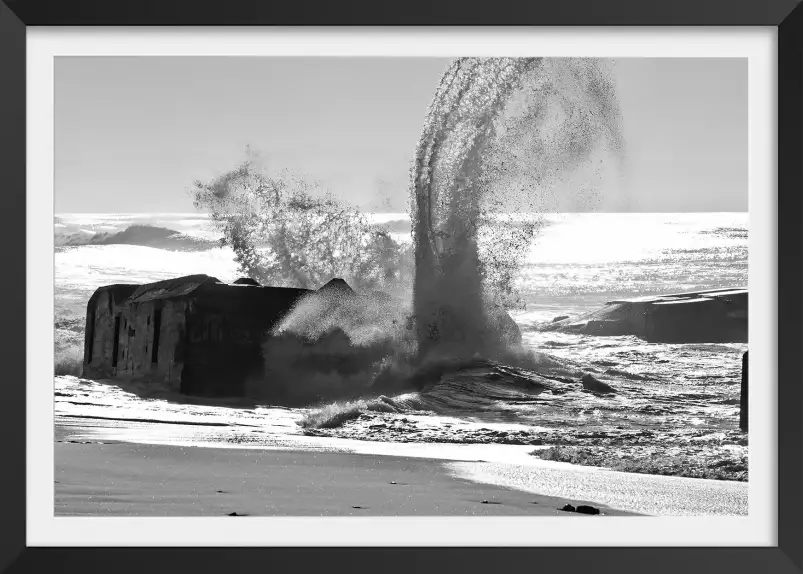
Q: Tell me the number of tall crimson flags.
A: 0